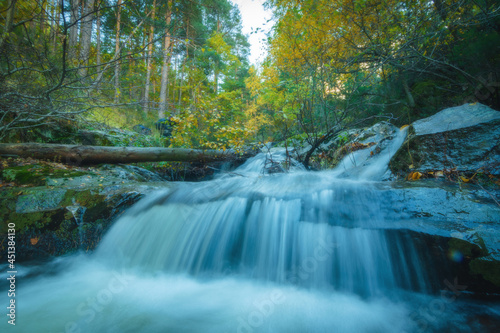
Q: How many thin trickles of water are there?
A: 1